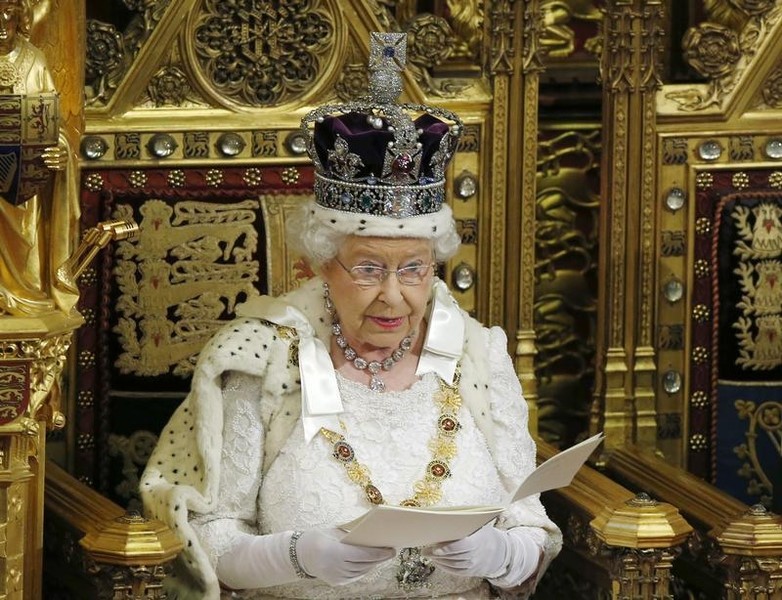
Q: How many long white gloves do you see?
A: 2